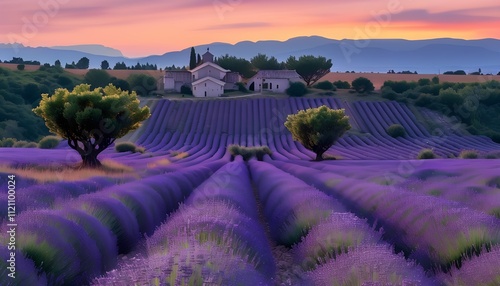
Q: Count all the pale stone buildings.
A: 2